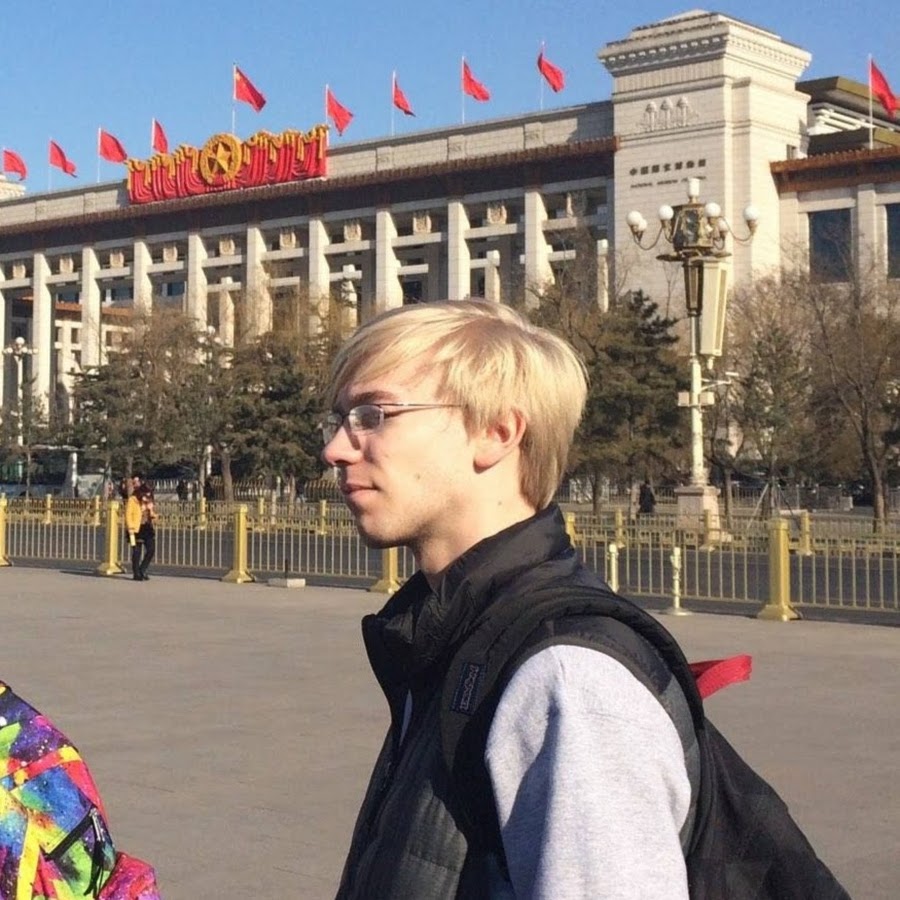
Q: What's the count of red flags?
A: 10